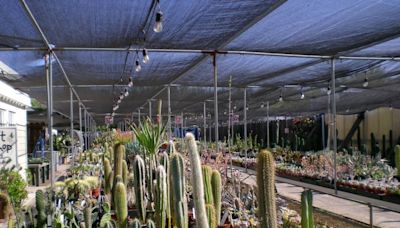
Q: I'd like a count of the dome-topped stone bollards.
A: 0